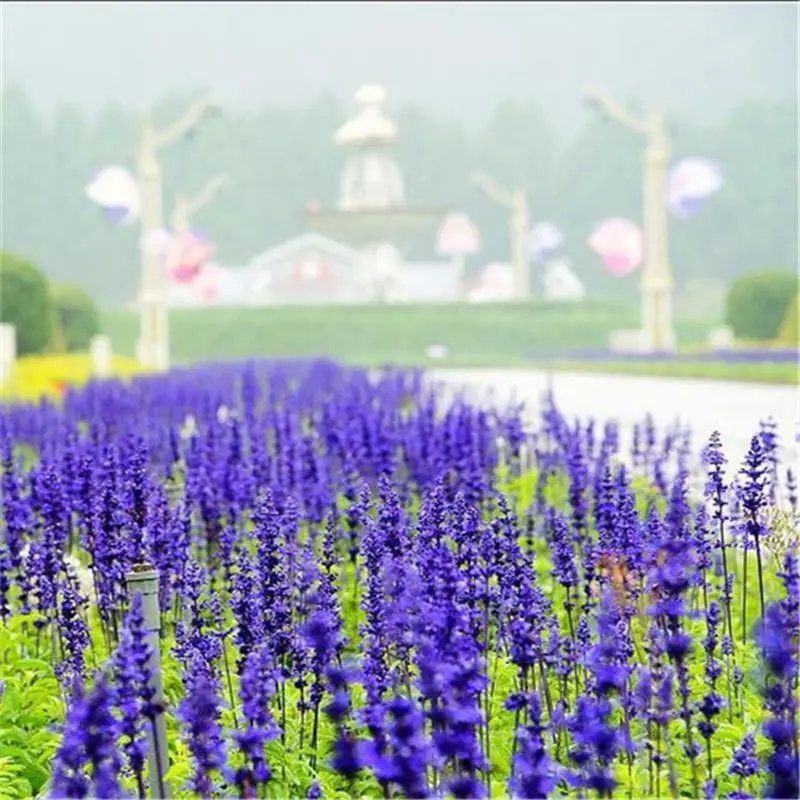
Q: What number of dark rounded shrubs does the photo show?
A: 3